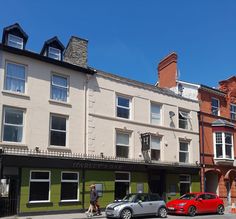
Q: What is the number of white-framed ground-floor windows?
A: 4